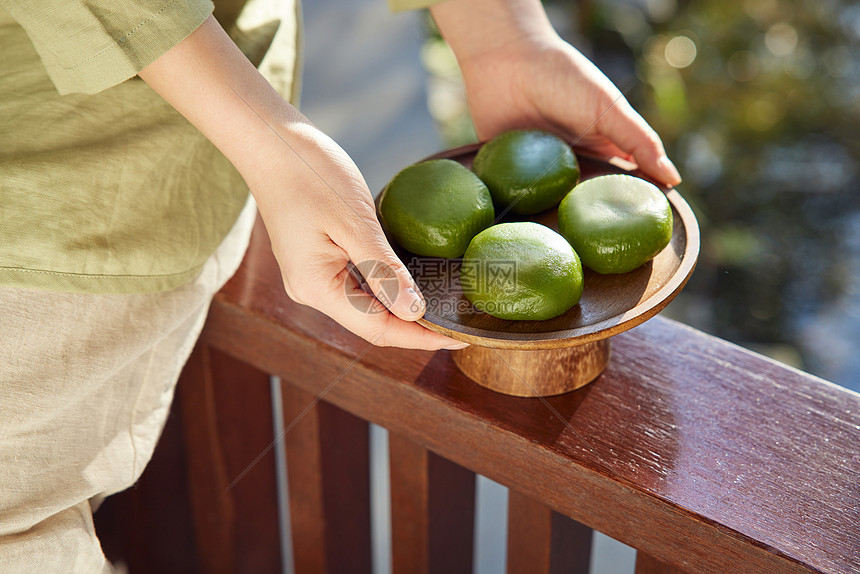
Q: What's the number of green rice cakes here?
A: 4